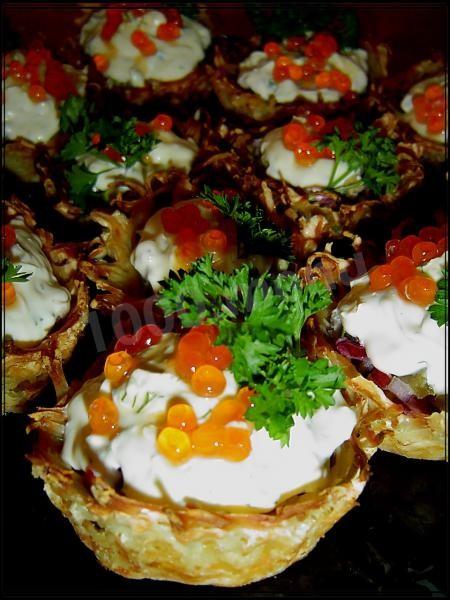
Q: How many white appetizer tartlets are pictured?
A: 10